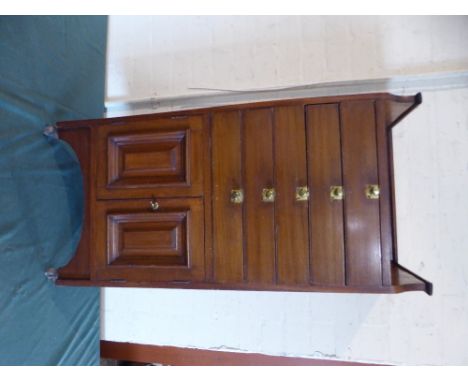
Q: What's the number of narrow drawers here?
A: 5